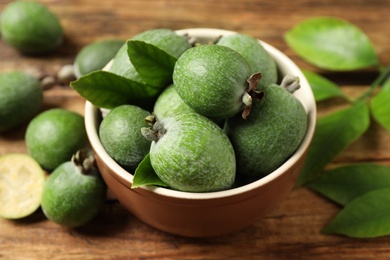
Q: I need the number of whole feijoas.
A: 12